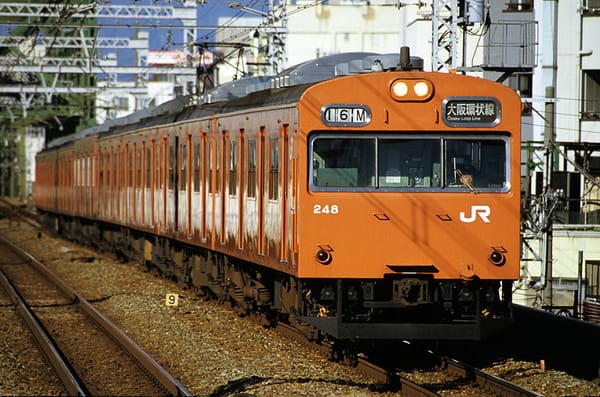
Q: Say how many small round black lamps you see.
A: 2